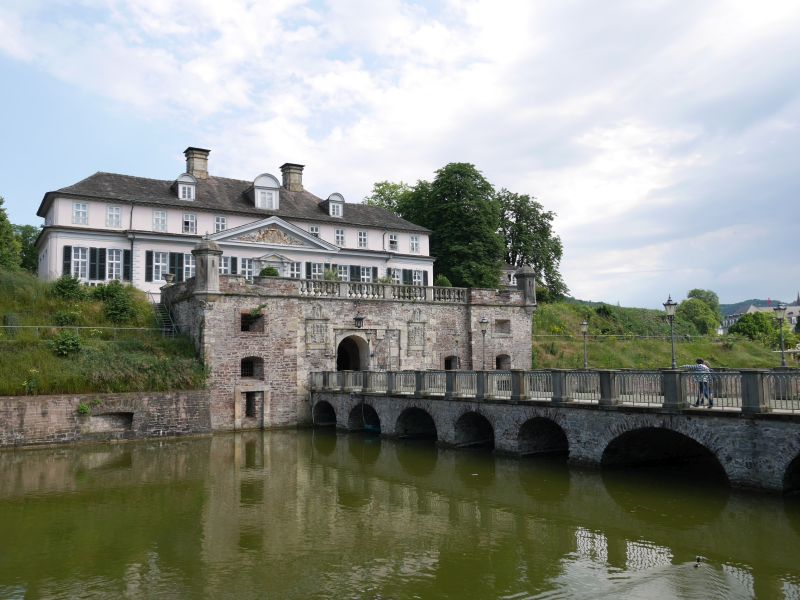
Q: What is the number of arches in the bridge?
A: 7